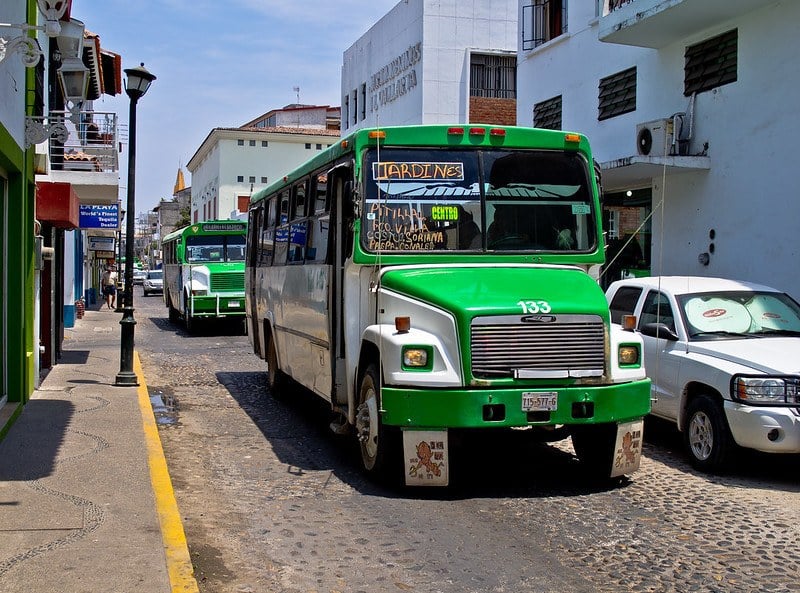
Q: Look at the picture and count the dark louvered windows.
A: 3